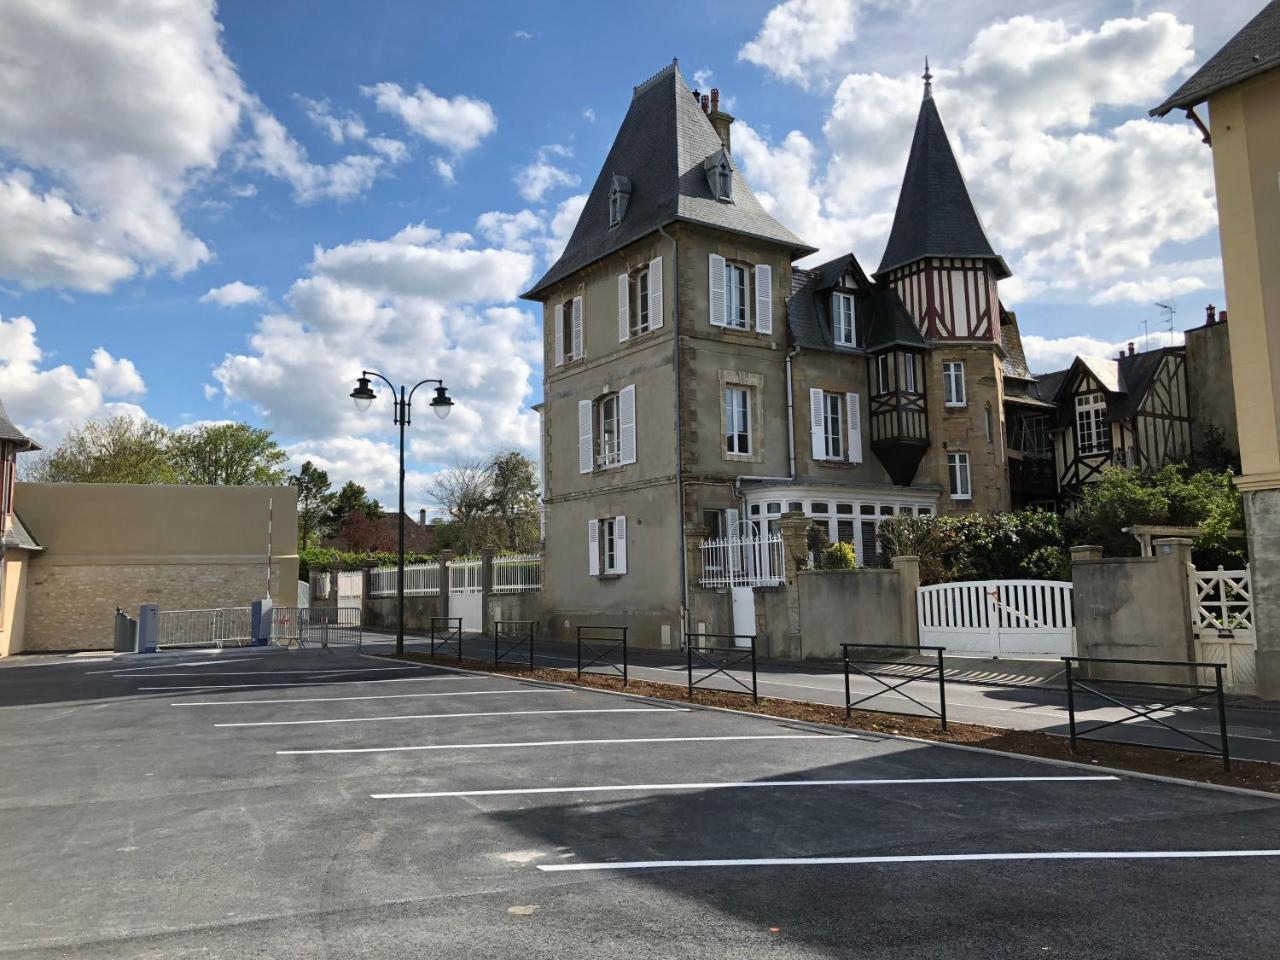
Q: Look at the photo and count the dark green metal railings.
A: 6